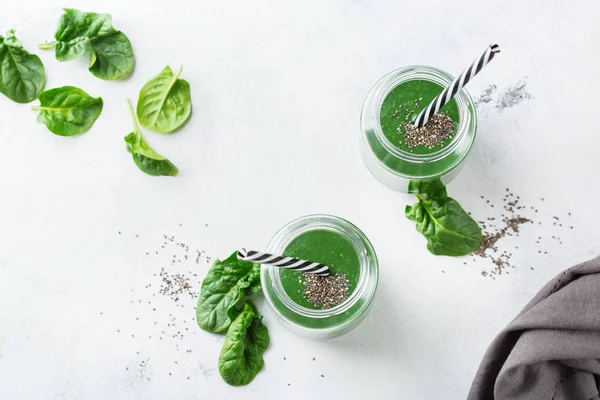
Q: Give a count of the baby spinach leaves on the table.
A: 8